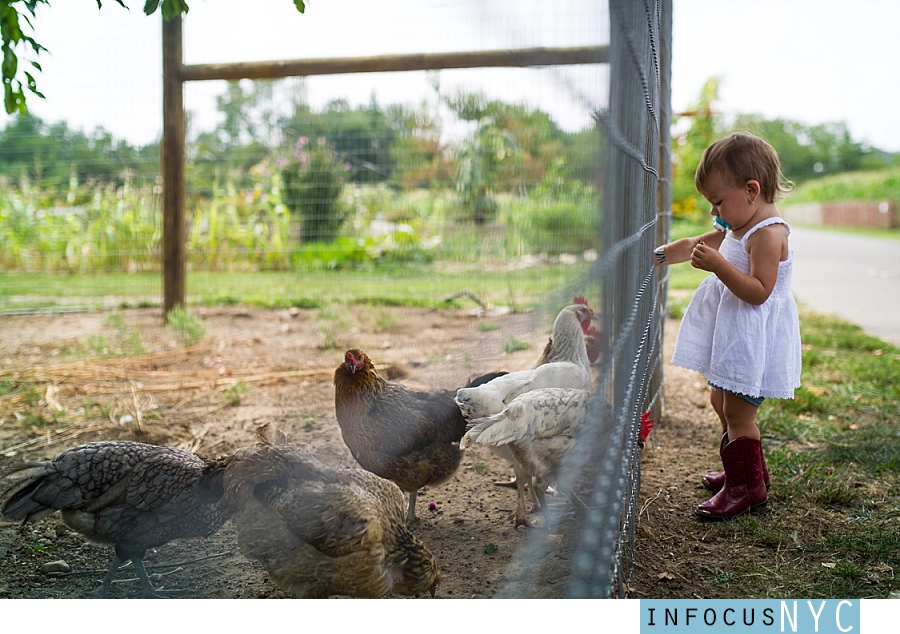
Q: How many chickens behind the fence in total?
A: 6